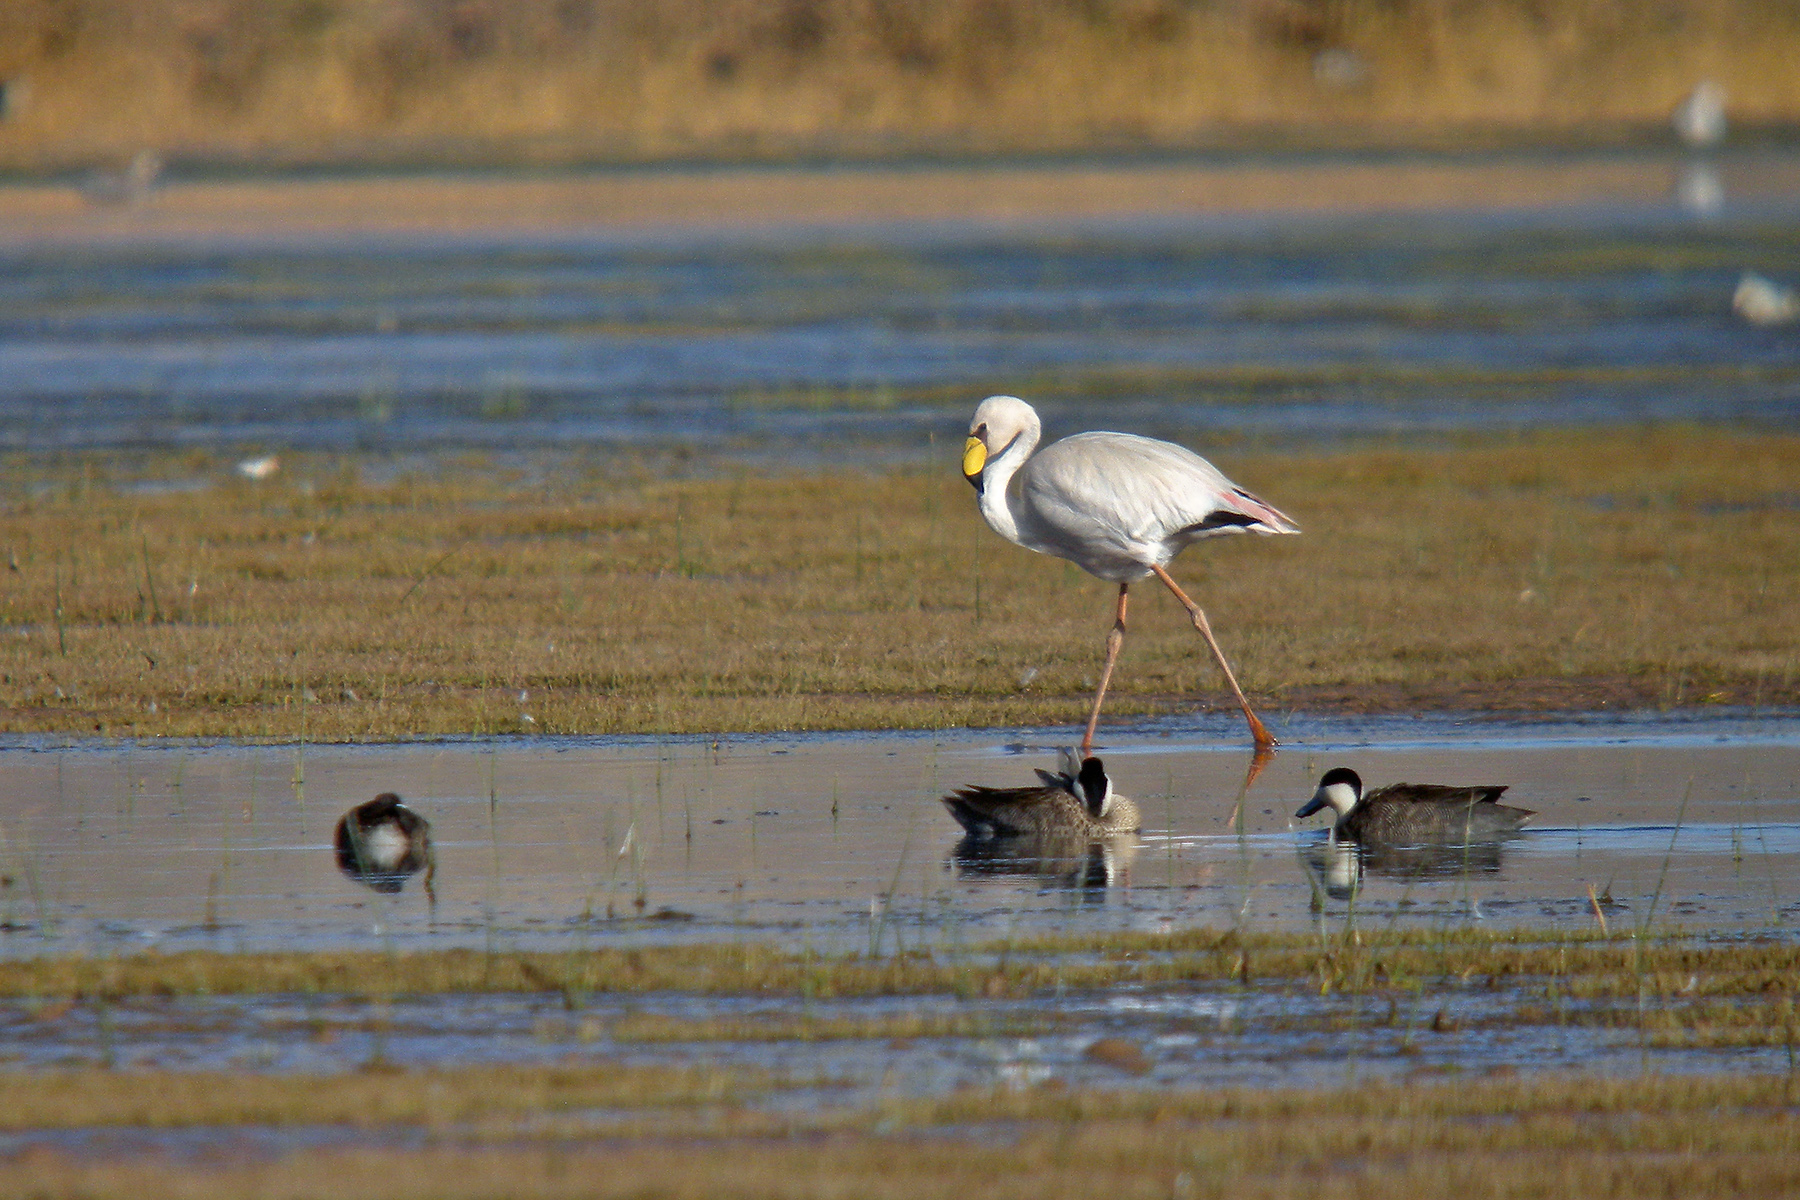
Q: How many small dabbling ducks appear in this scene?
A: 3